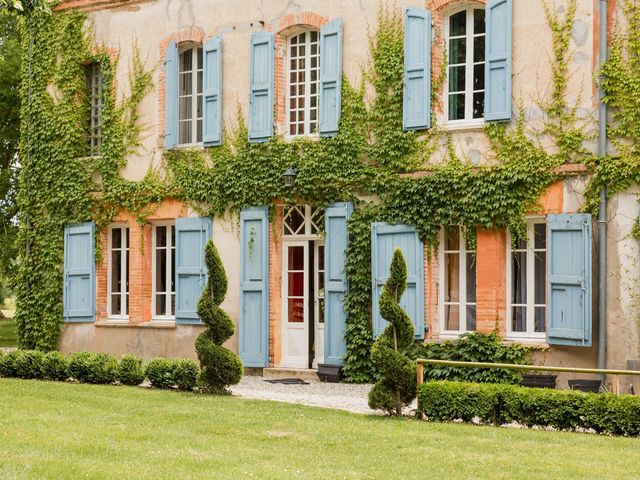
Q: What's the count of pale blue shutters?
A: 12